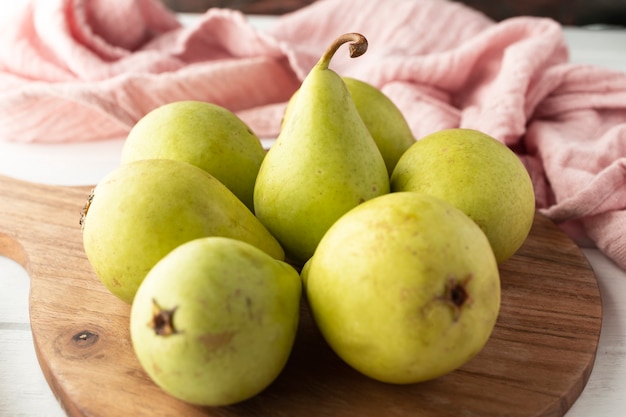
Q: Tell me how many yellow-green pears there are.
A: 7